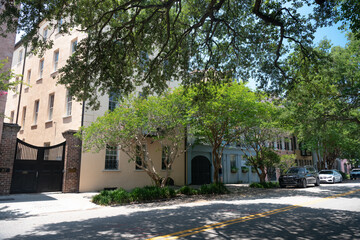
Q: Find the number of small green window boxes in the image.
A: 3